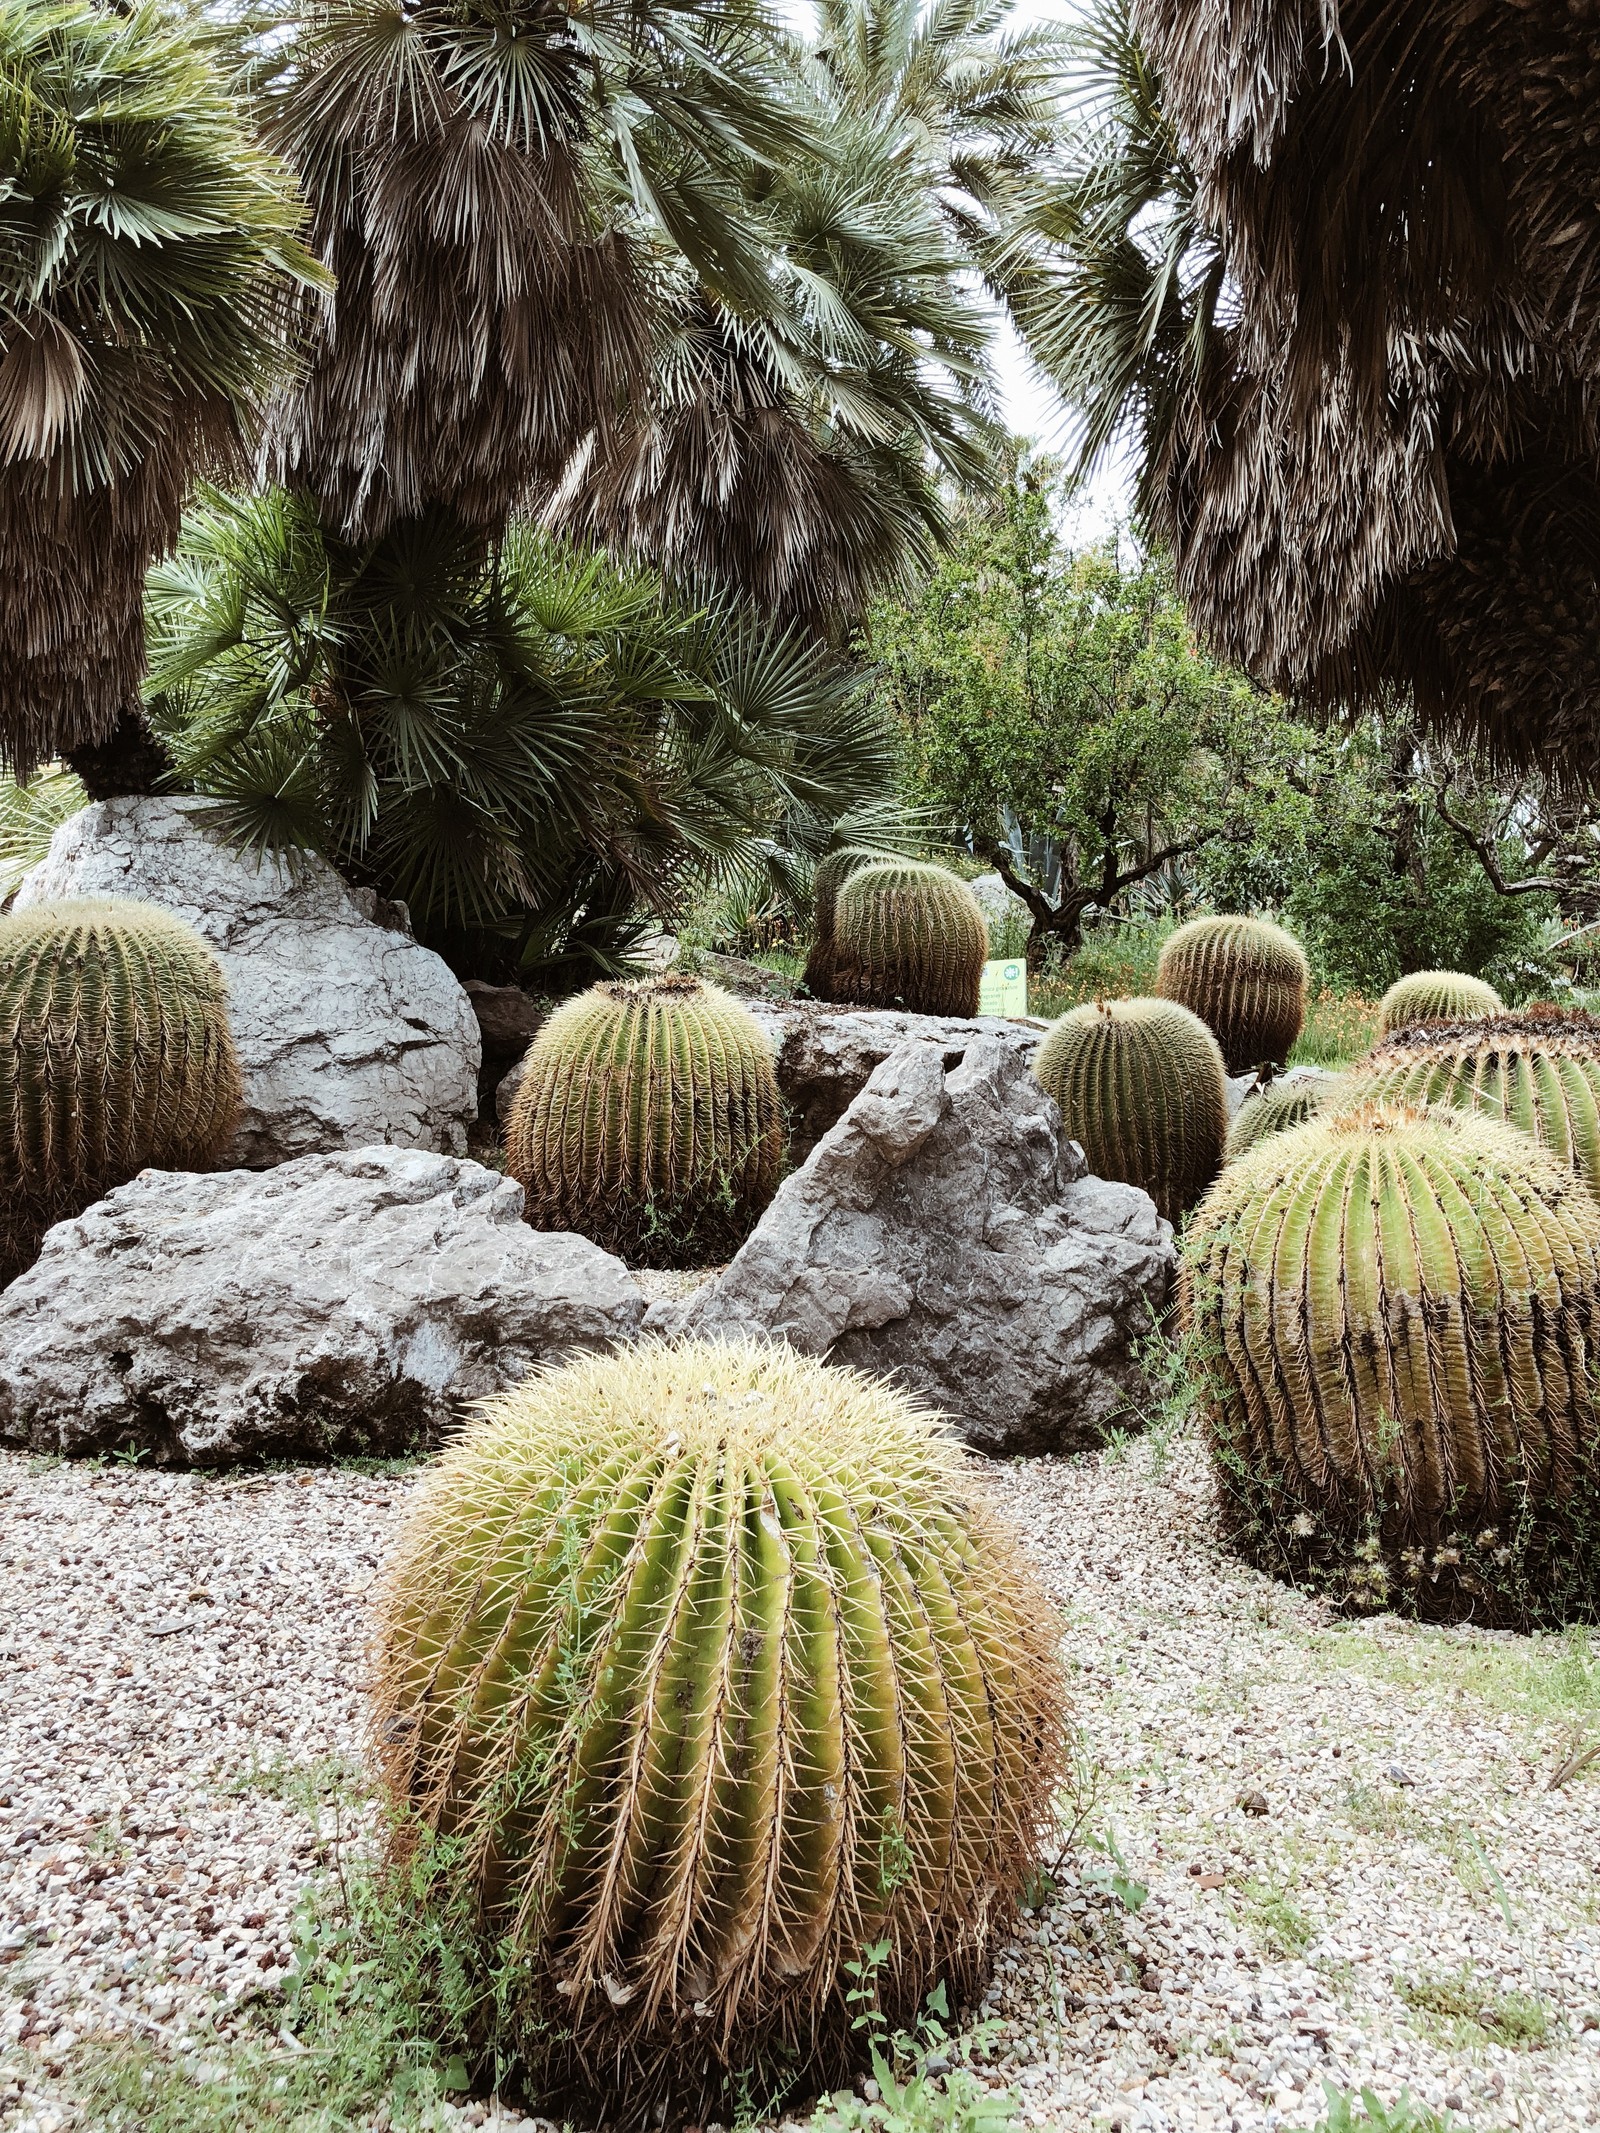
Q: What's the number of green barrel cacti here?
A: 11